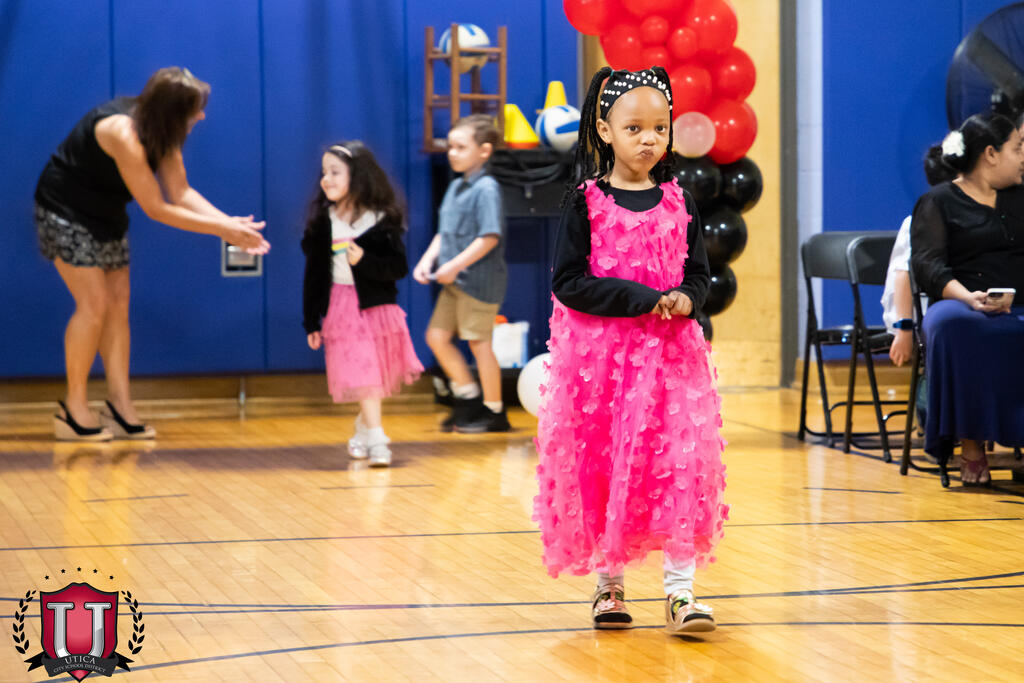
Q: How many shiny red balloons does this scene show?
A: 10